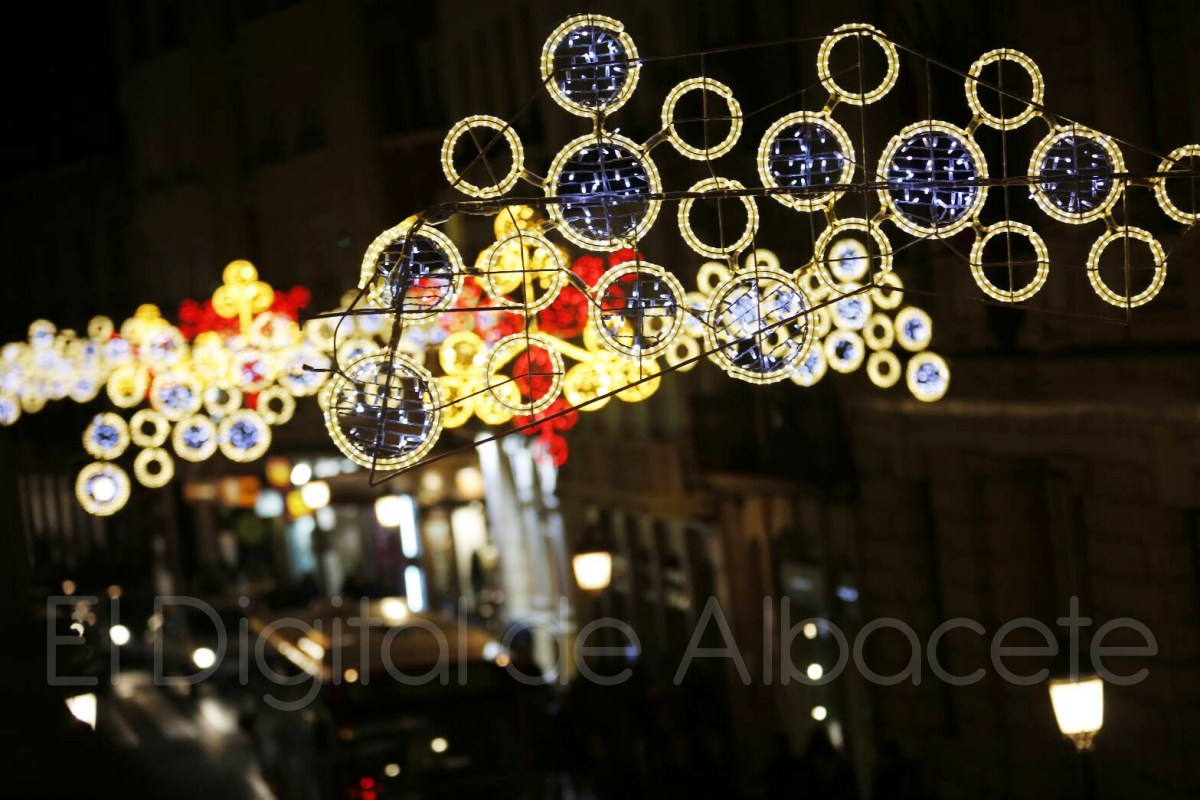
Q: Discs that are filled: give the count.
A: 9